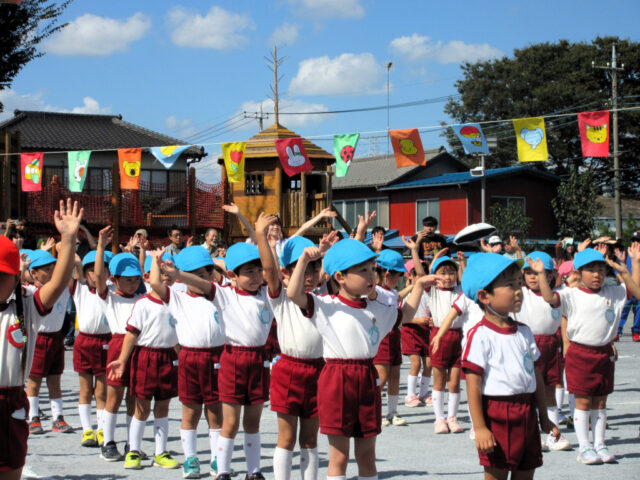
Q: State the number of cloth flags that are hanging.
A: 11